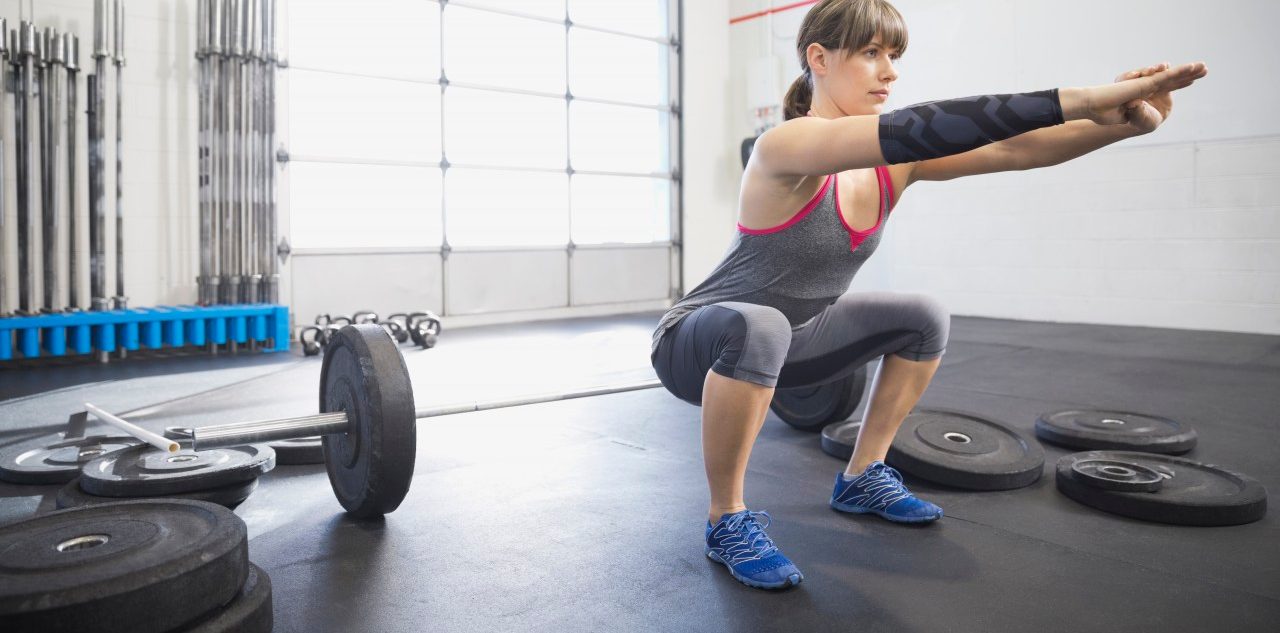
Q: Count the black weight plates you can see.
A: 13